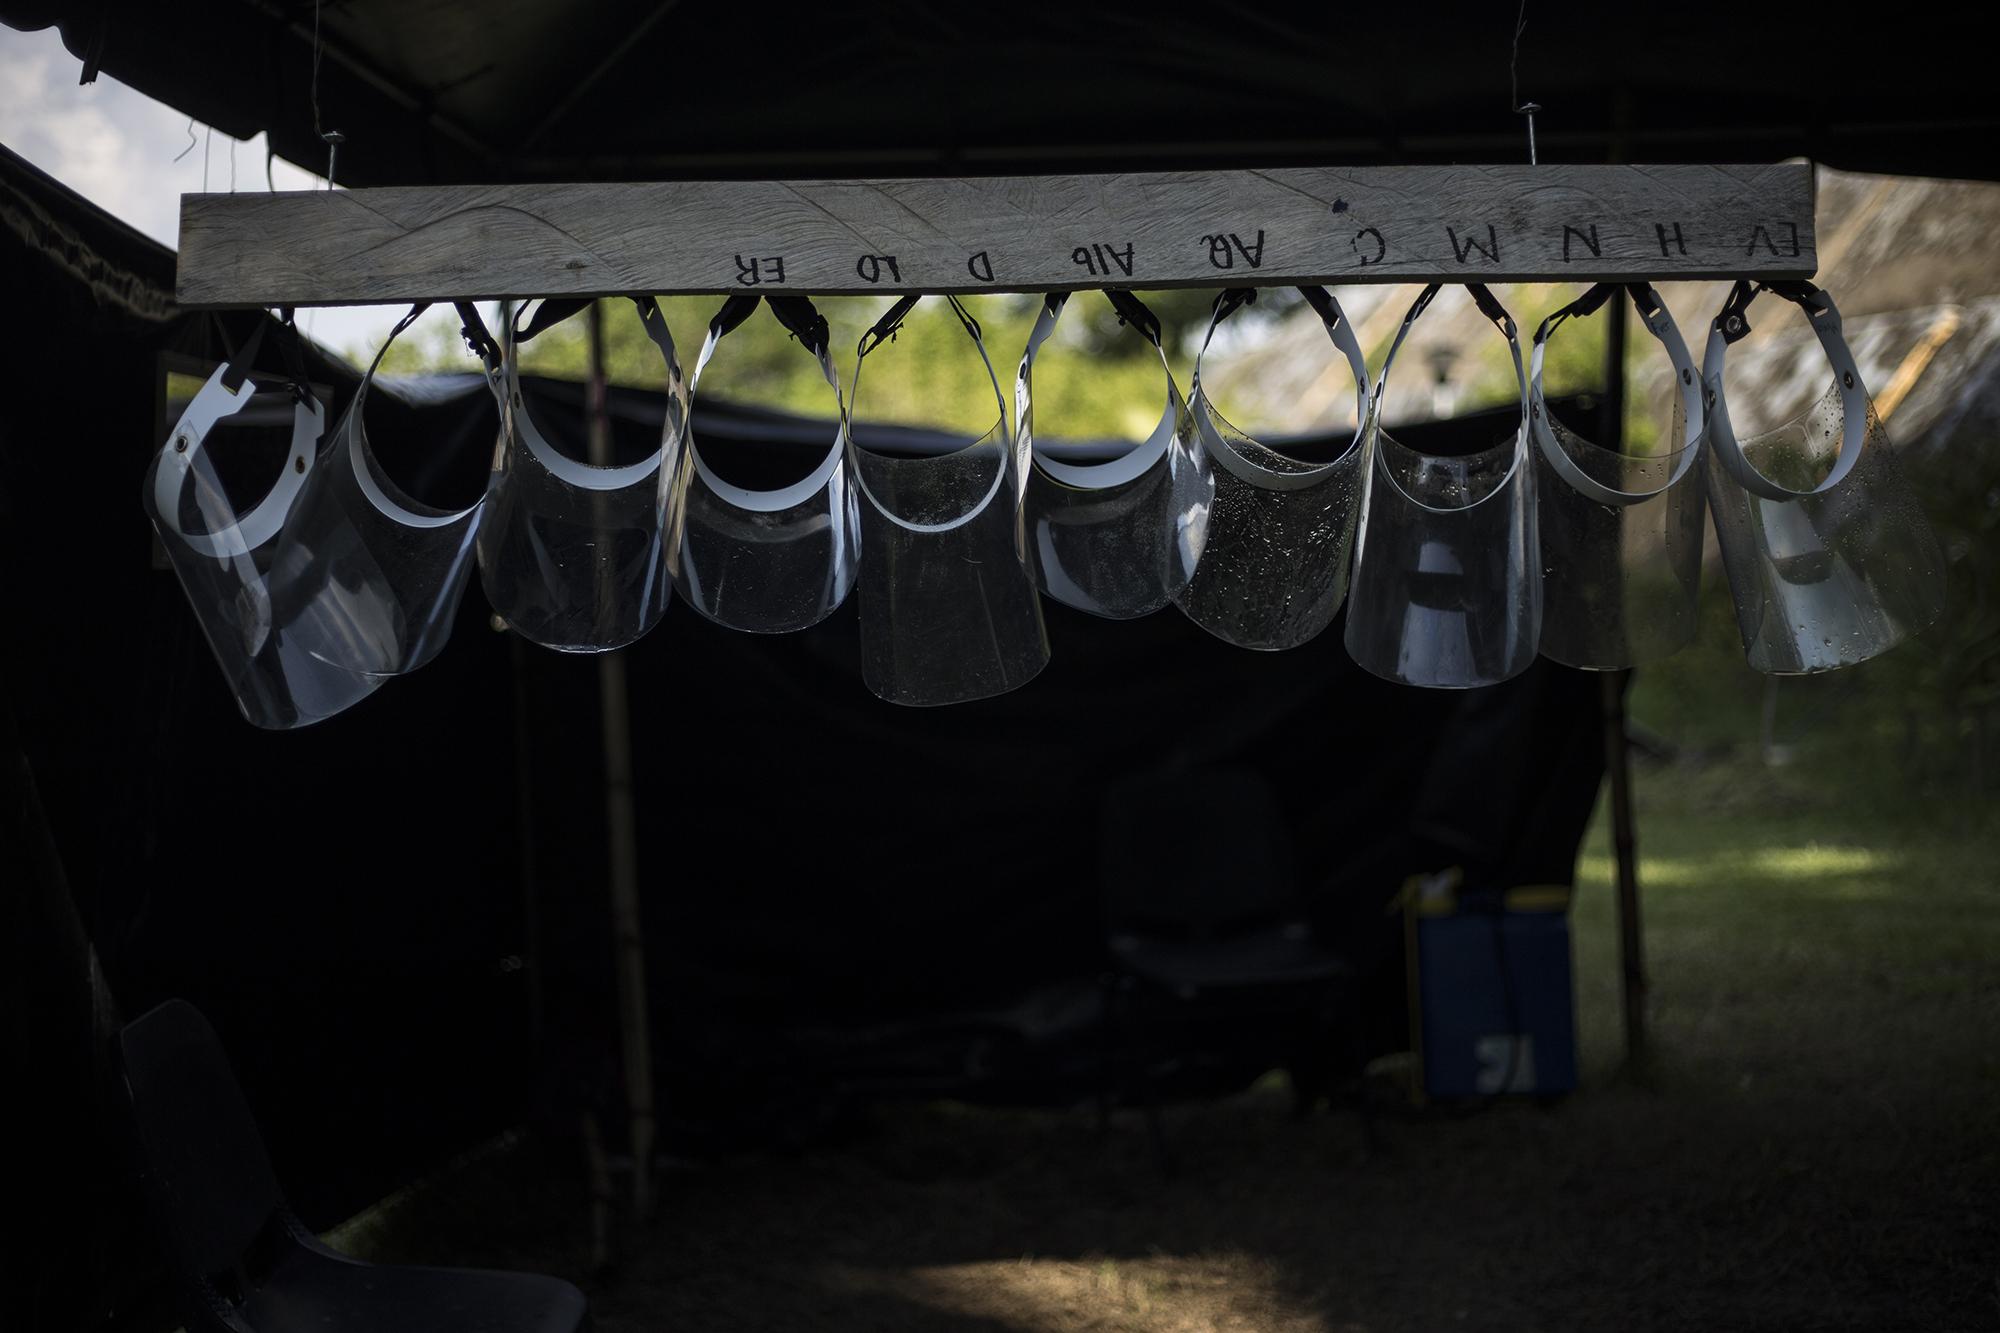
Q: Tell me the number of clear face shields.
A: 10